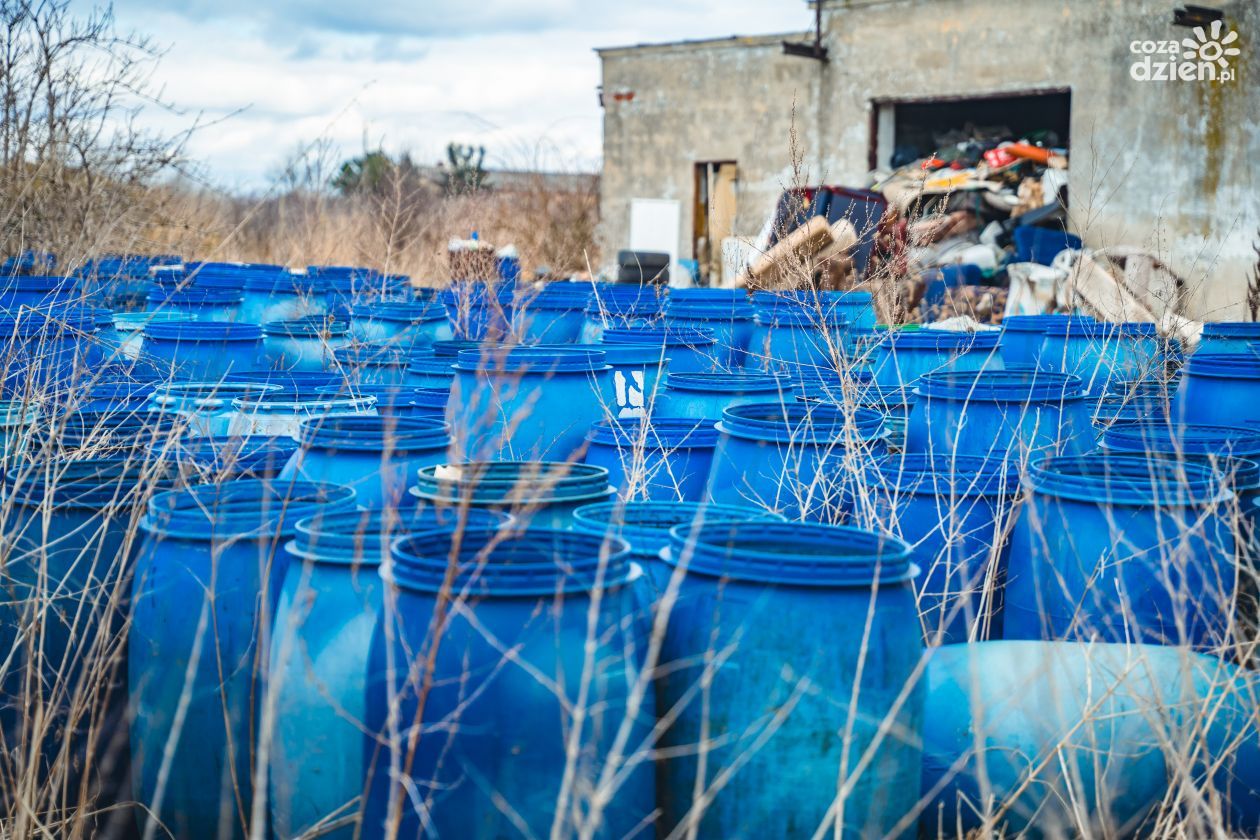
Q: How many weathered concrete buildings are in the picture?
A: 1